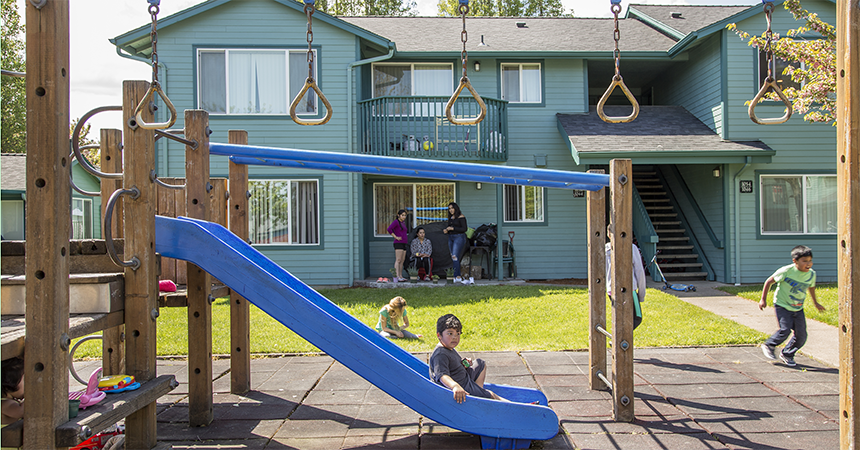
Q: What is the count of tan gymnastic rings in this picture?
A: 5